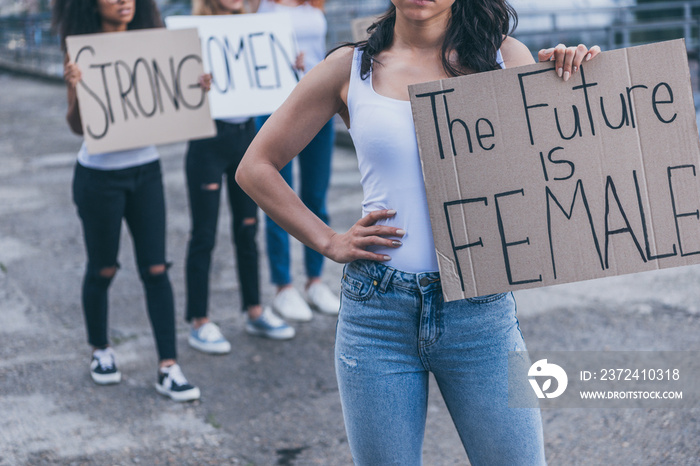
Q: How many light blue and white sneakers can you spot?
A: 2